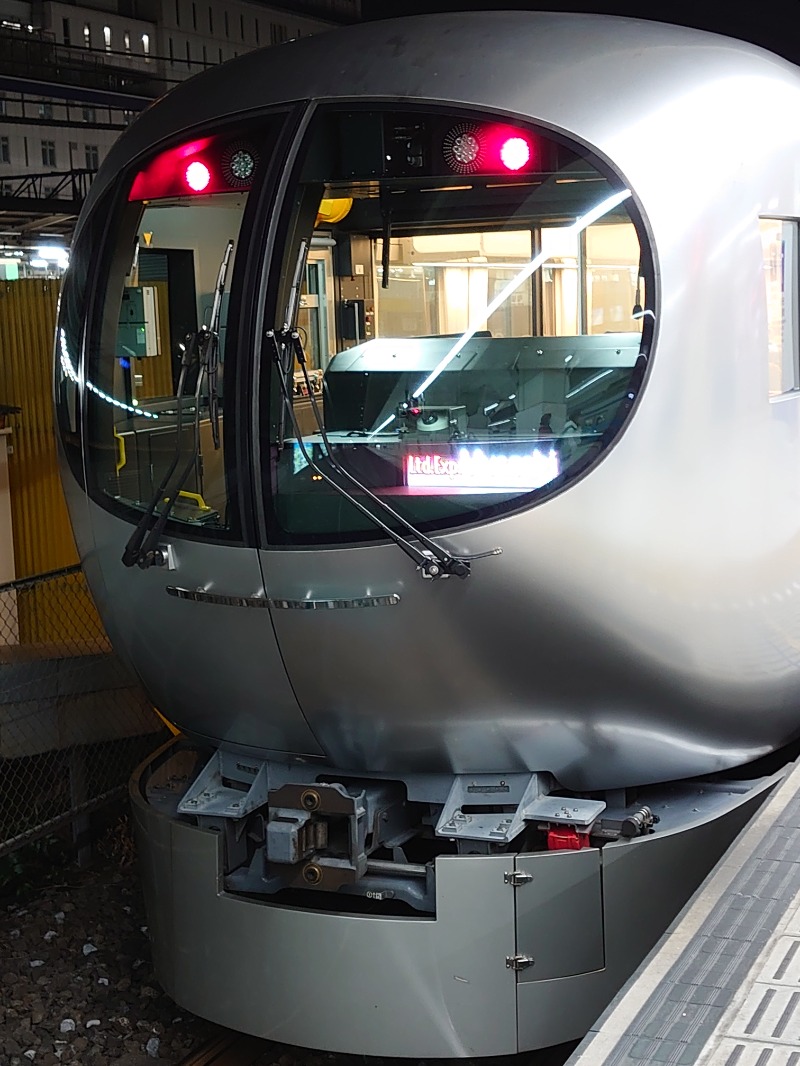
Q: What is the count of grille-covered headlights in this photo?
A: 2